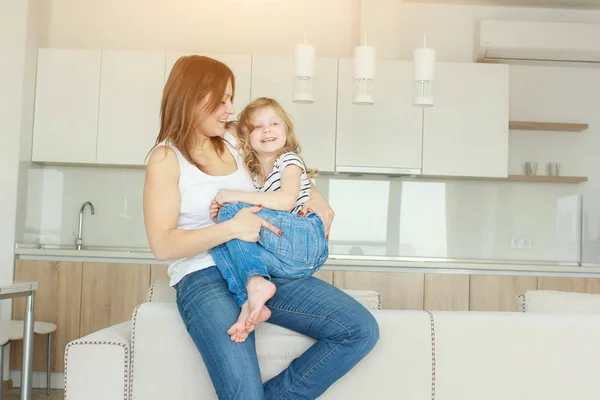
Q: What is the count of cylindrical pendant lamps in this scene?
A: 3